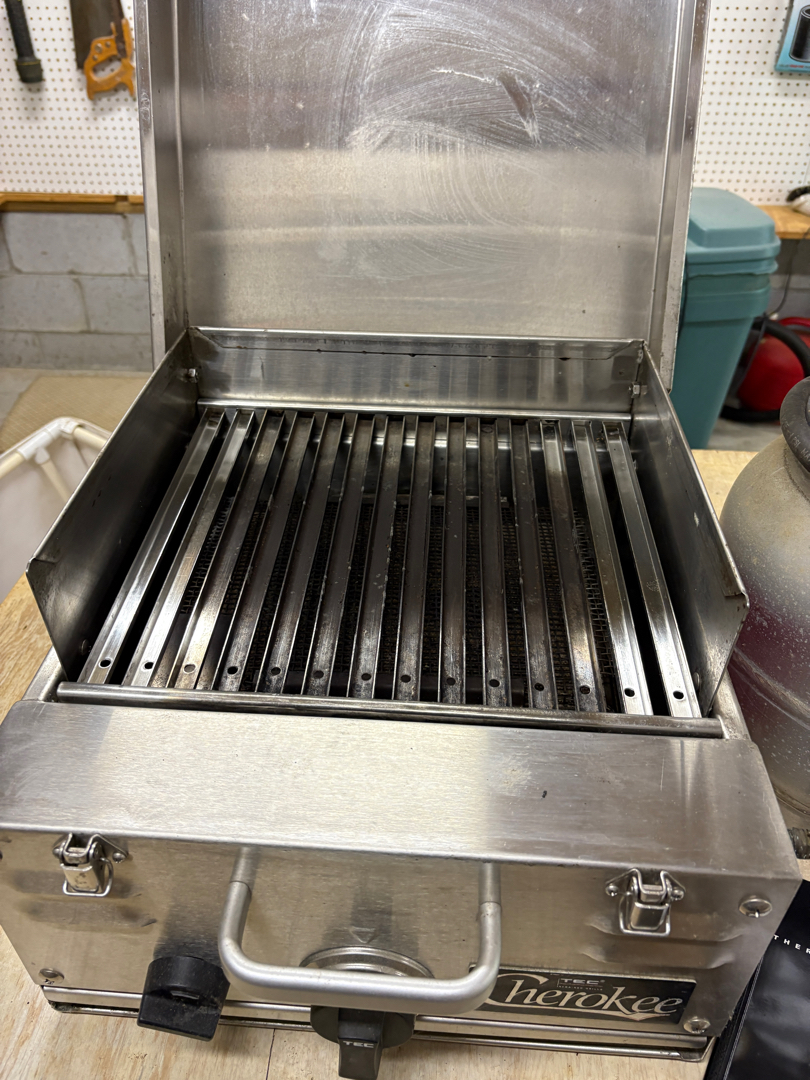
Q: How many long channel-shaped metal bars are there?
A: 14